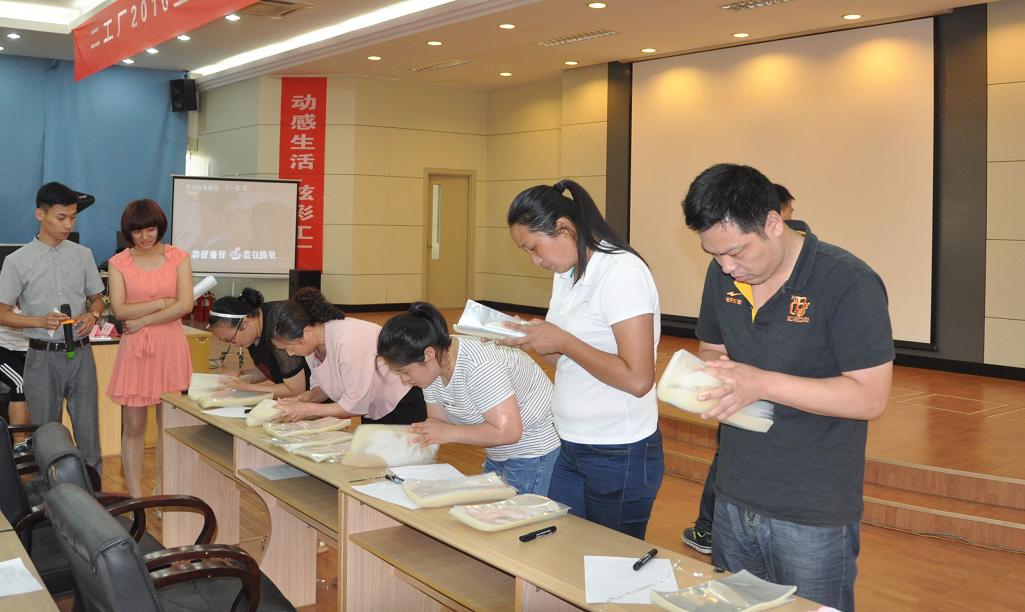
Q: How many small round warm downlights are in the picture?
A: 9